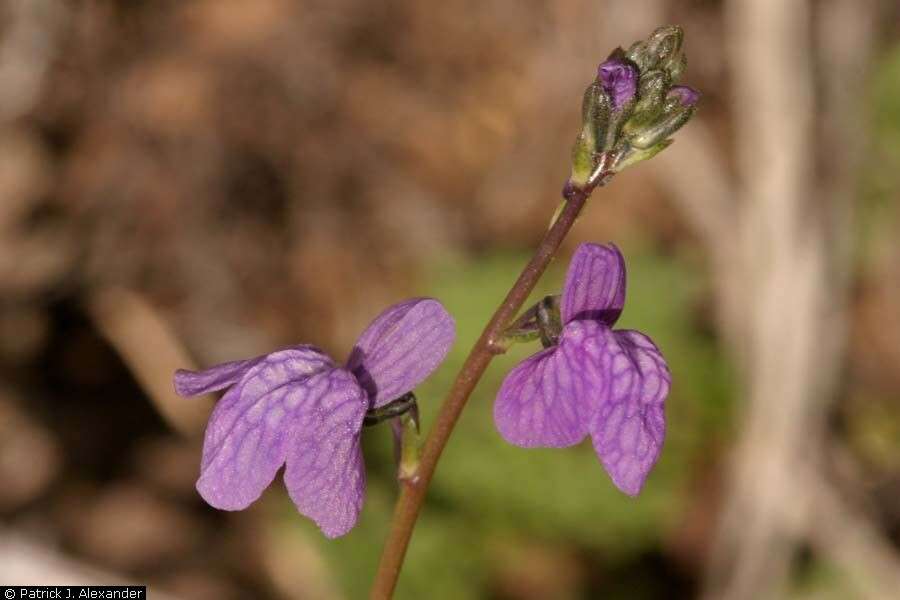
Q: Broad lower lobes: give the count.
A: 4